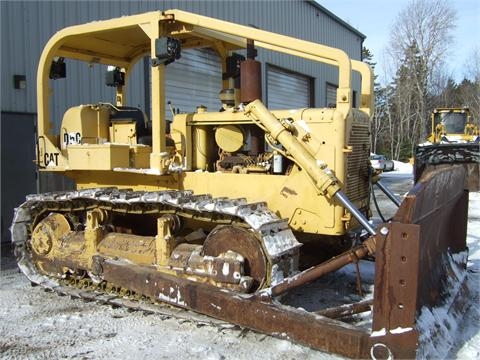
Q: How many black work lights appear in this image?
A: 4